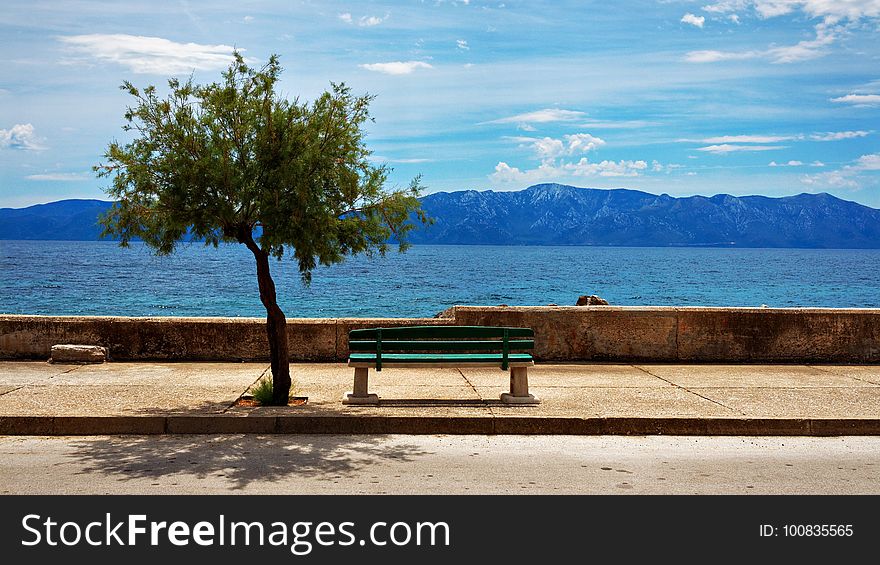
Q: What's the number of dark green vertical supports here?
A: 2